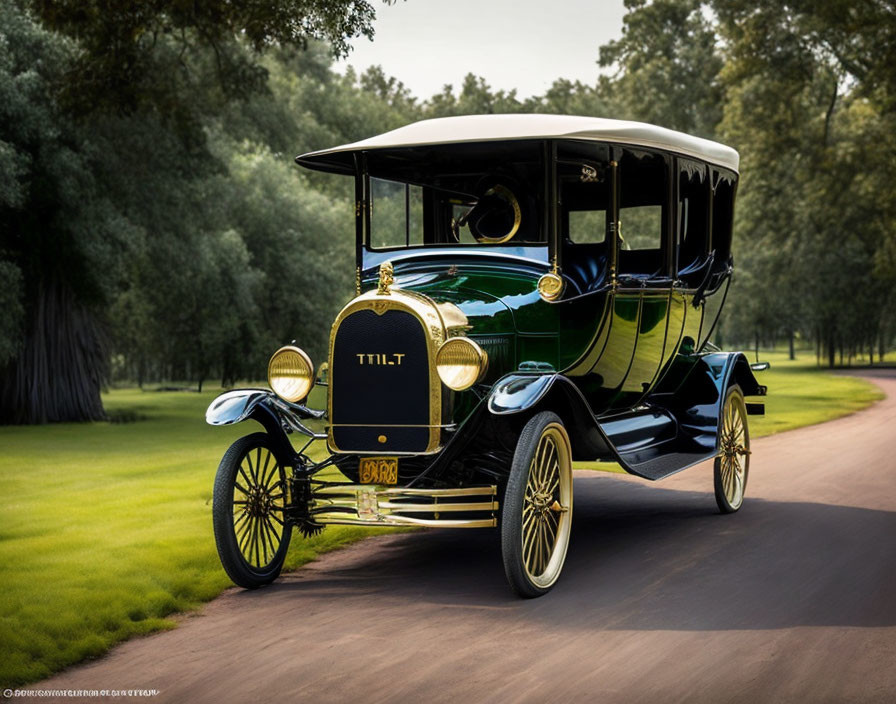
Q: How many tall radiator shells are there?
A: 1